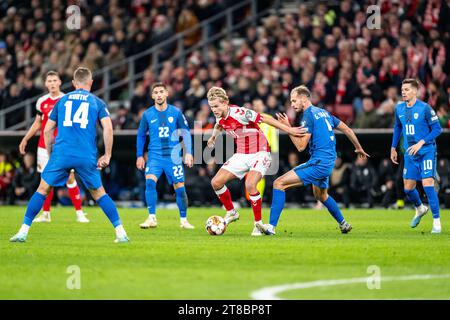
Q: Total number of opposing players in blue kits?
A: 4